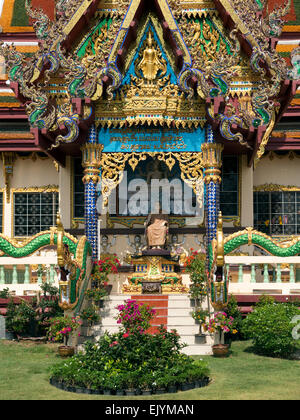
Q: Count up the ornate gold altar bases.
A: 1